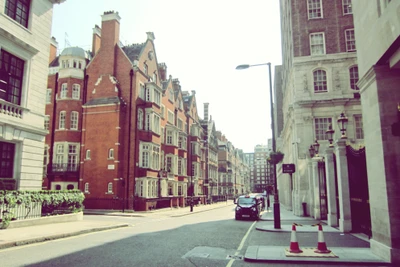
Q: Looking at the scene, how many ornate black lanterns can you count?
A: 4